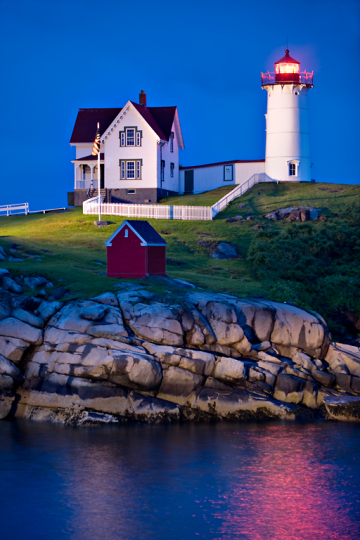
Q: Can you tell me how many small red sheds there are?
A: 1